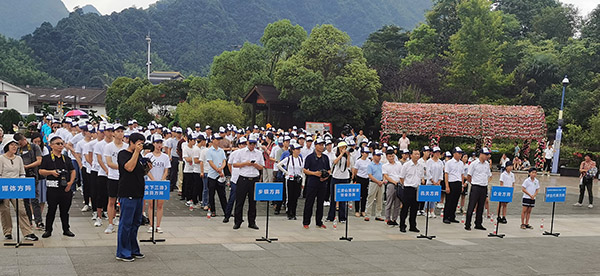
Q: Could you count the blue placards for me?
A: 7